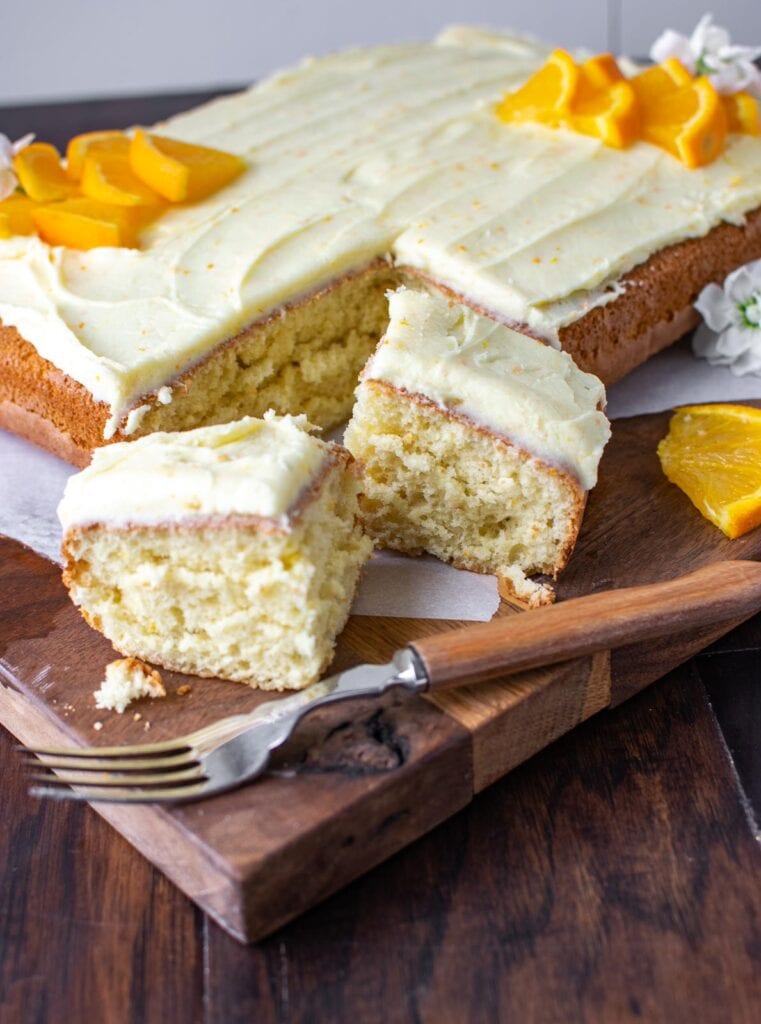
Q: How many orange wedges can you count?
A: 13